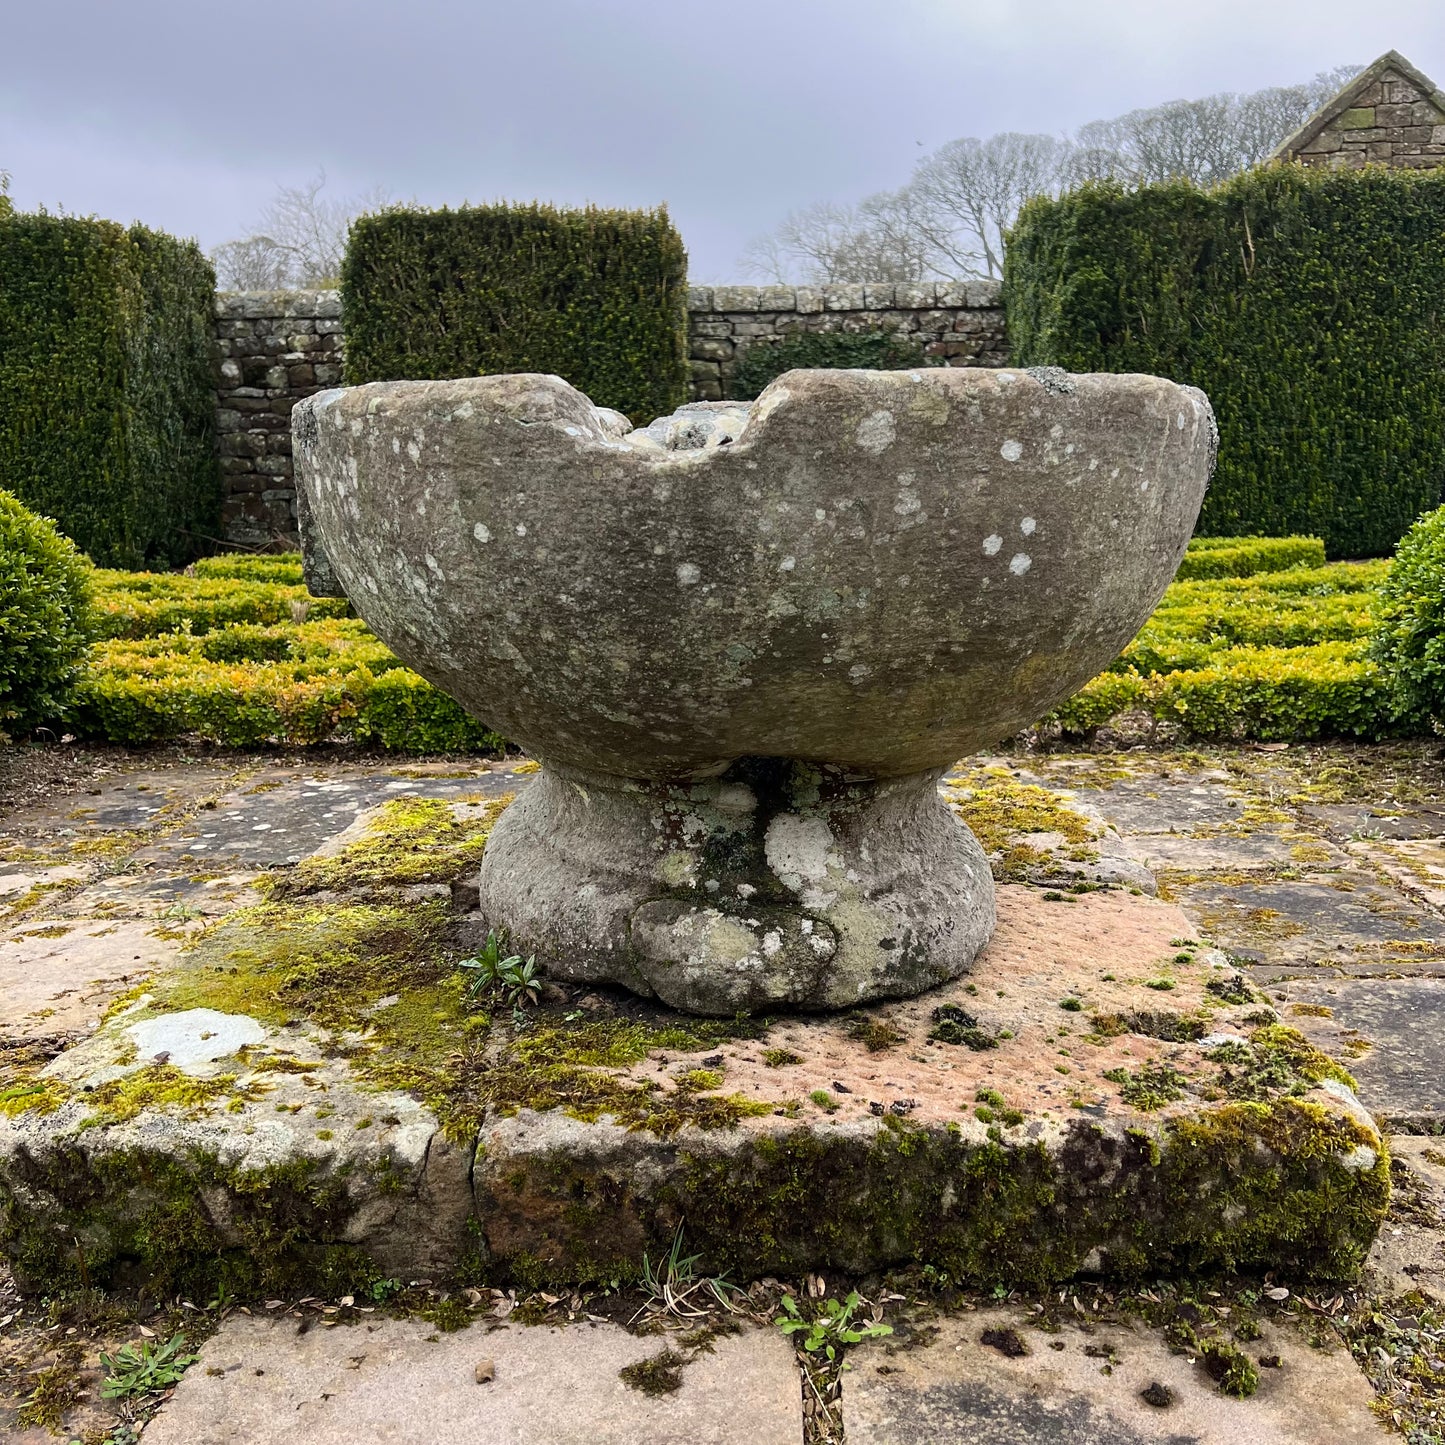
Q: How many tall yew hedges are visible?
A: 3